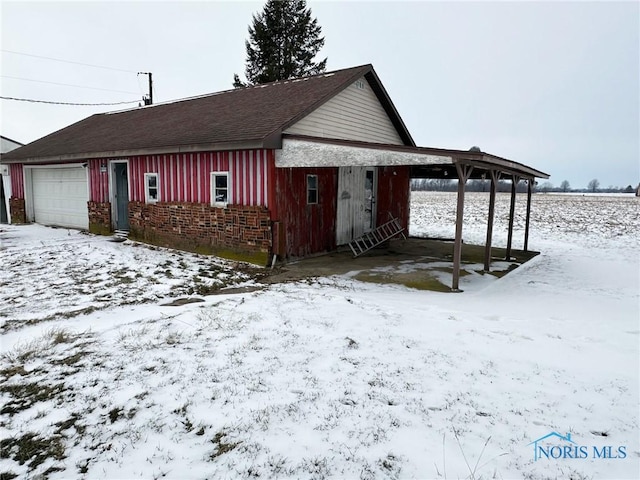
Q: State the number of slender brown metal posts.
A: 4